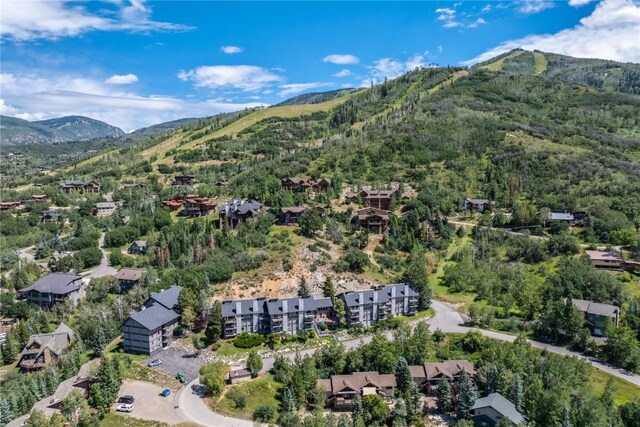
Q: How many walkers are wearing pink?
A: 0